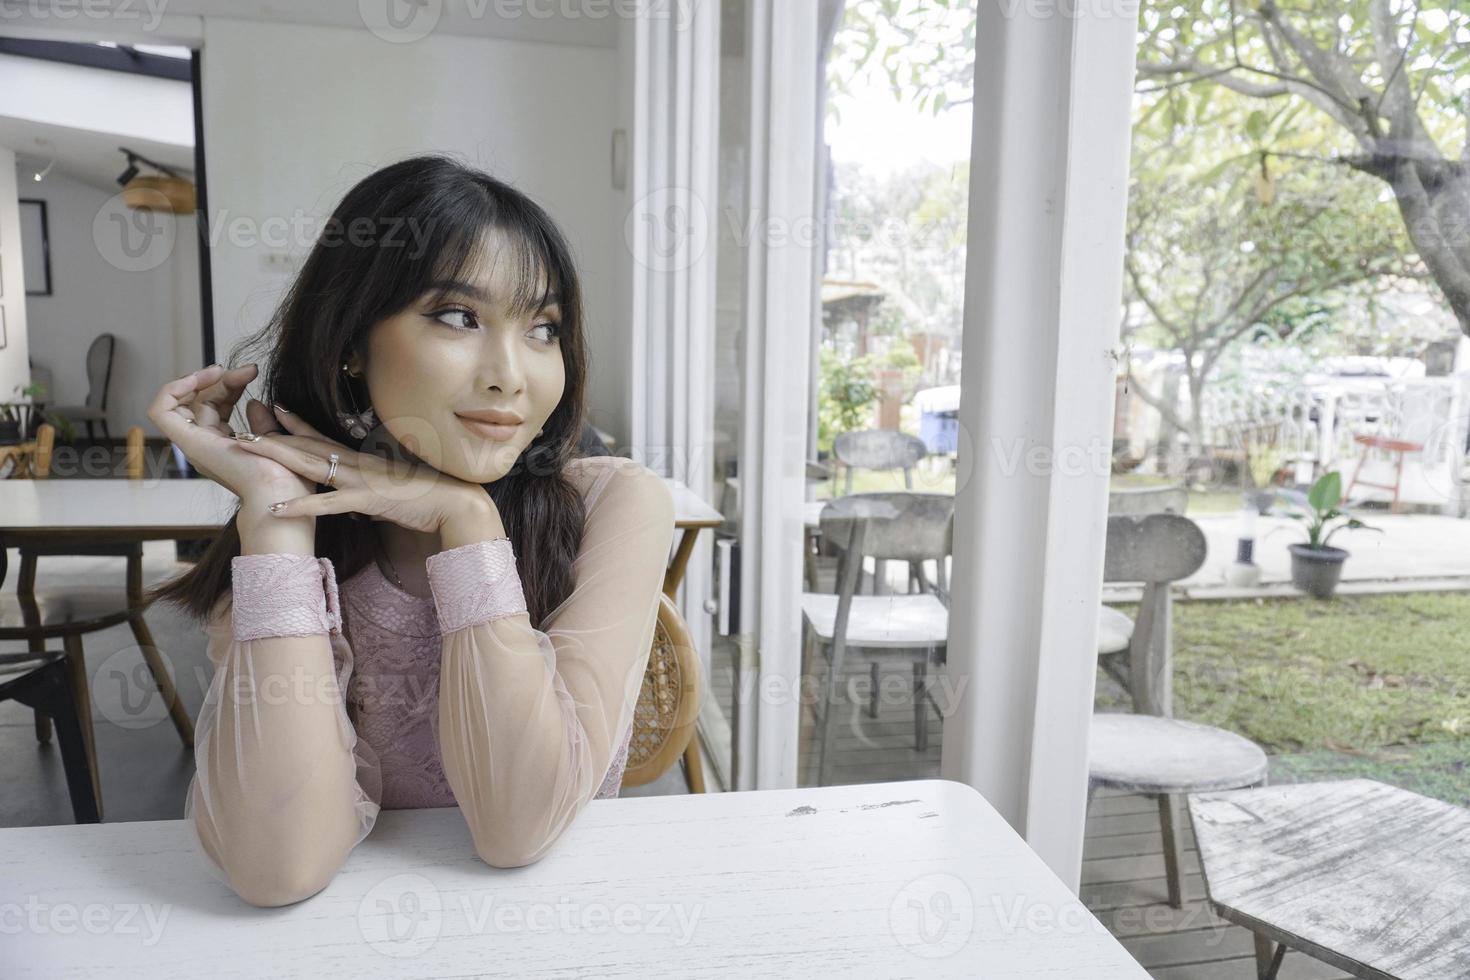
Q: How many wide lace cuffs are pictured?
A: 2